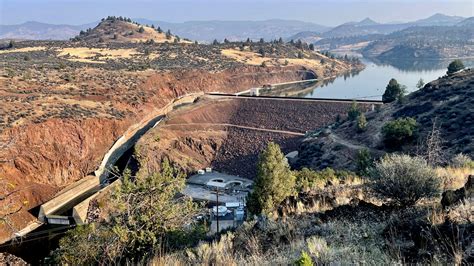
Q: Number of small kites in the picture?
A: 0